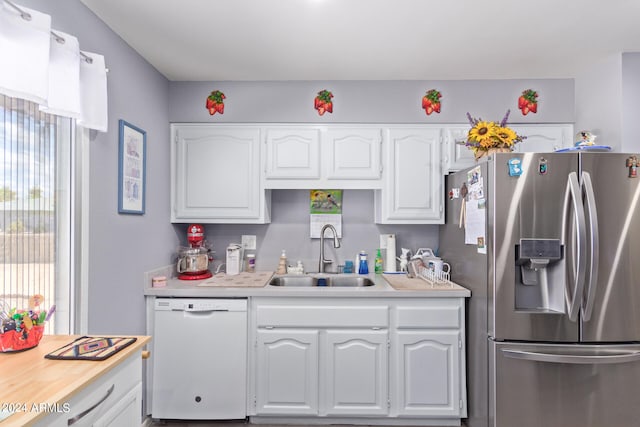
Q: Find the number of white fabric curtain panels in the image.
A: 3